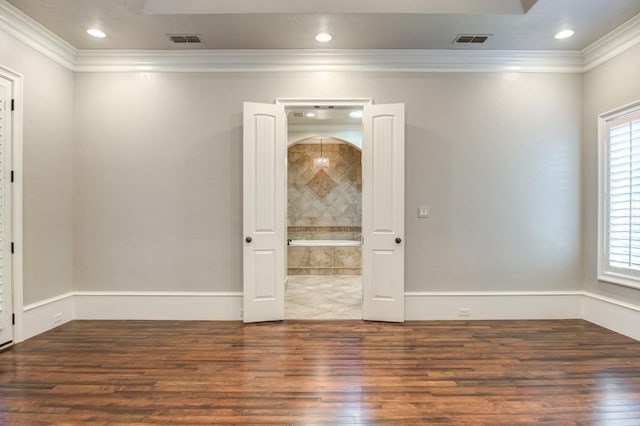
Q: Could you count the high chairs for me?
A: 0